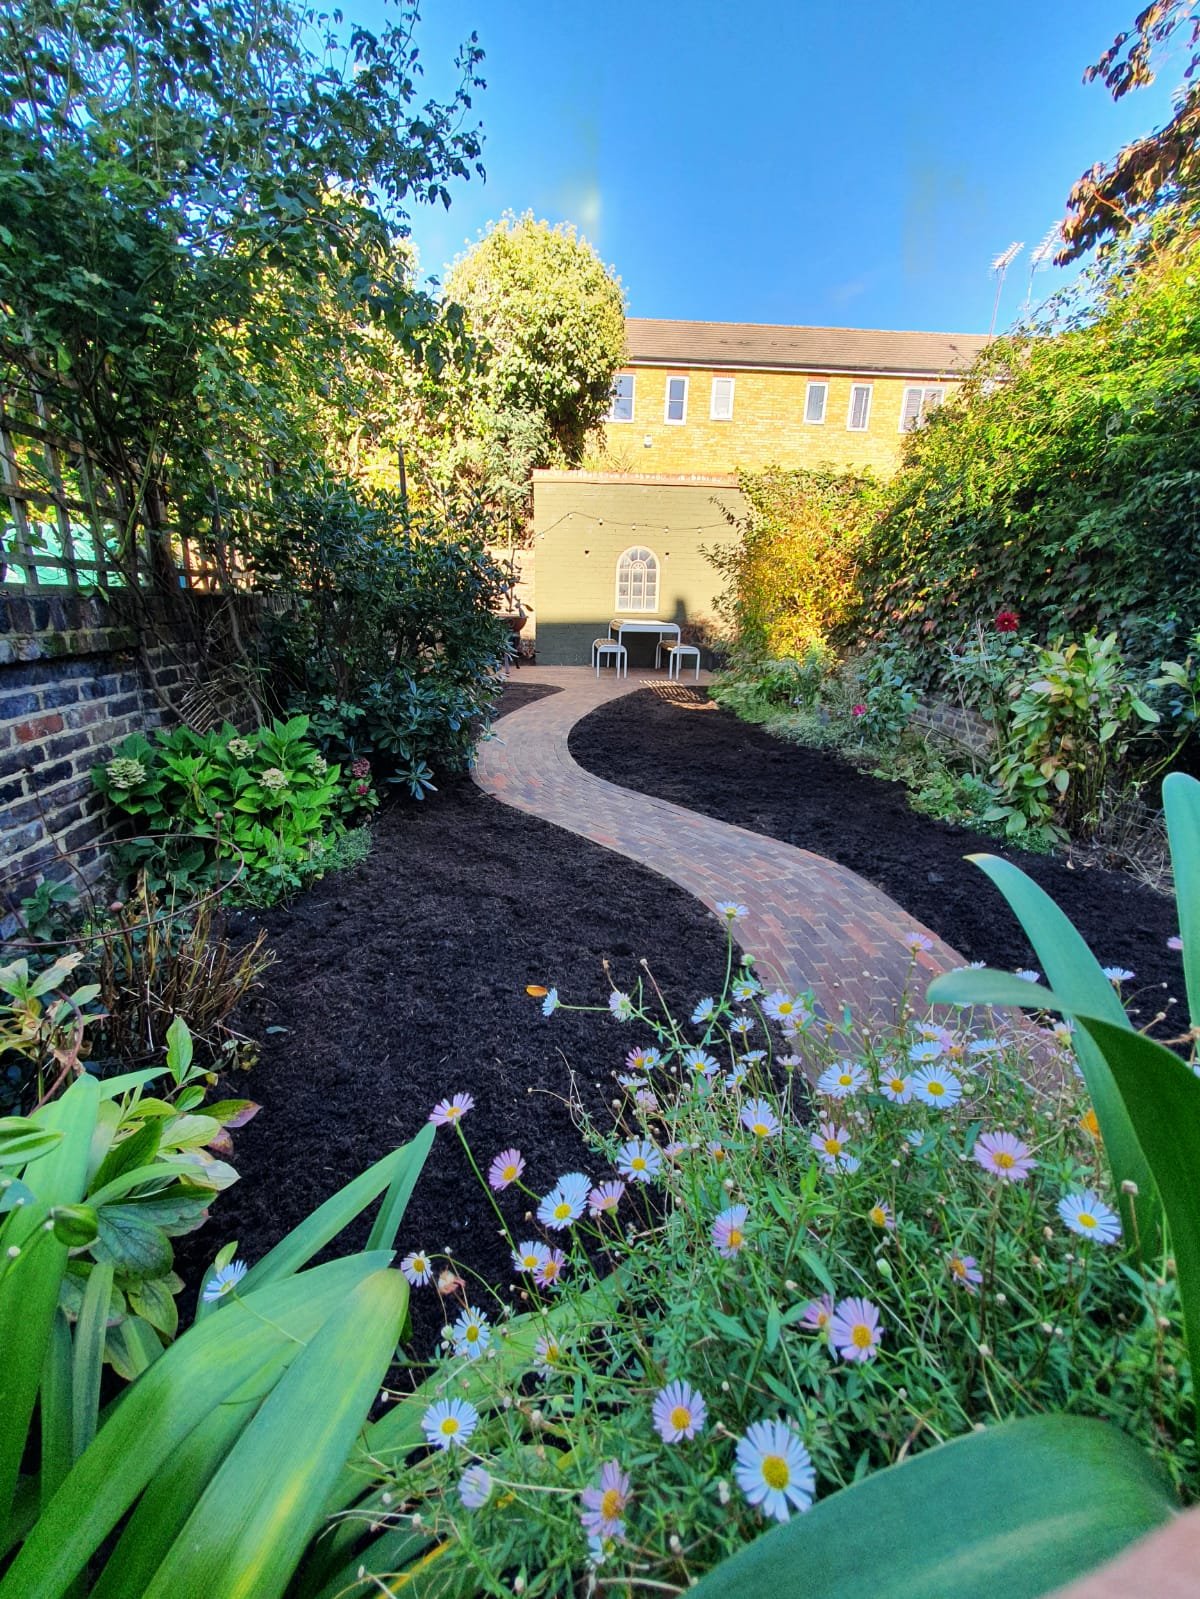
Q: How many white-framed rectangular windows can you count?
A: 6